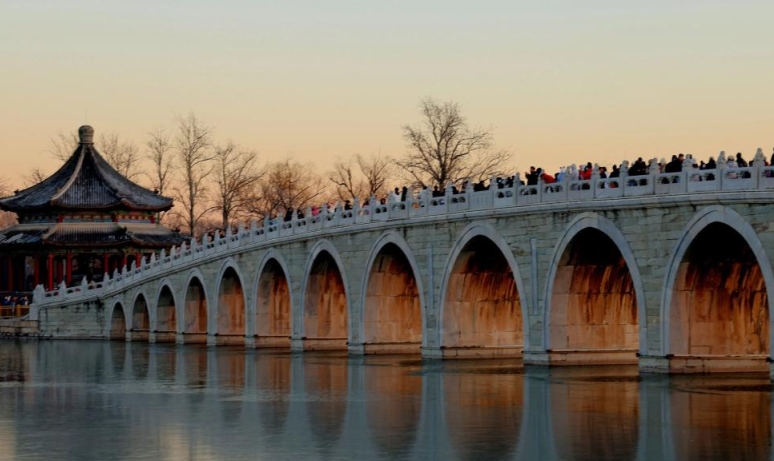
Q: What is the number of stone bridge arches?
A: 11